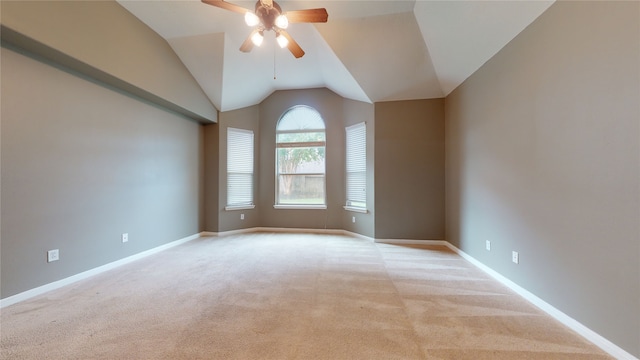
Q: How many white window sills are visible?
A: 3